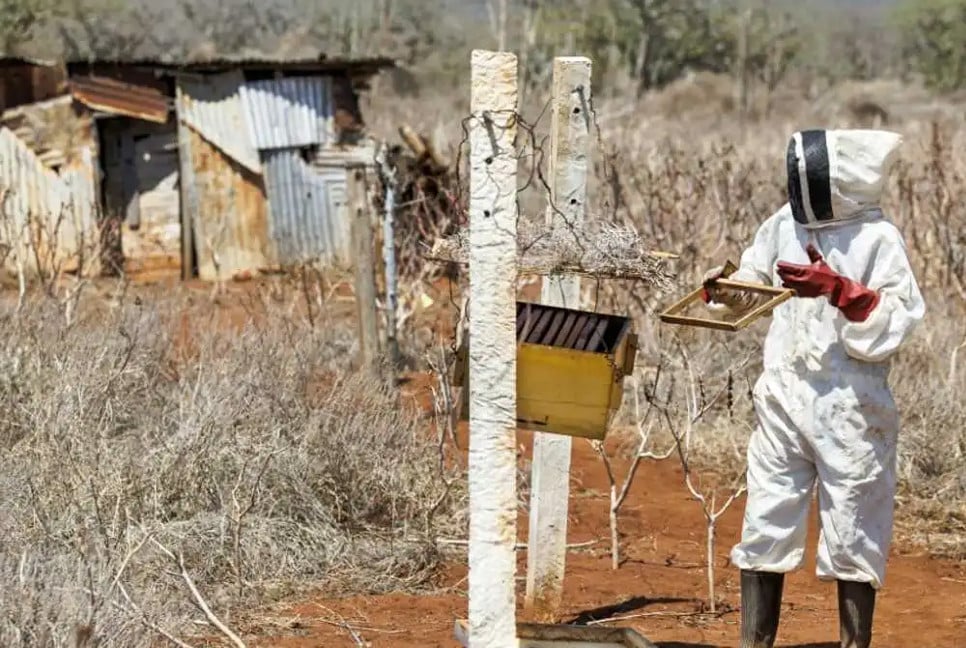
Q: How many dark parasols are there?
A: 0